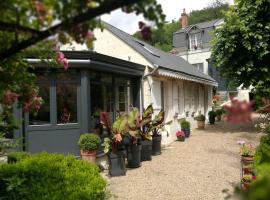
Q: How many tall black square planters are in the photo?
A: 4